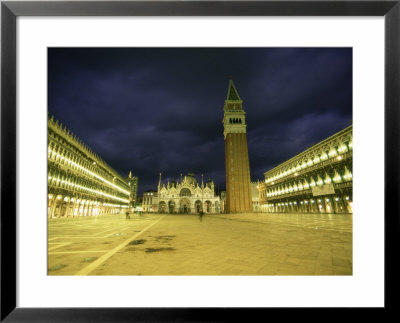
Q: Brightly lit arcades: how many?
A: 2